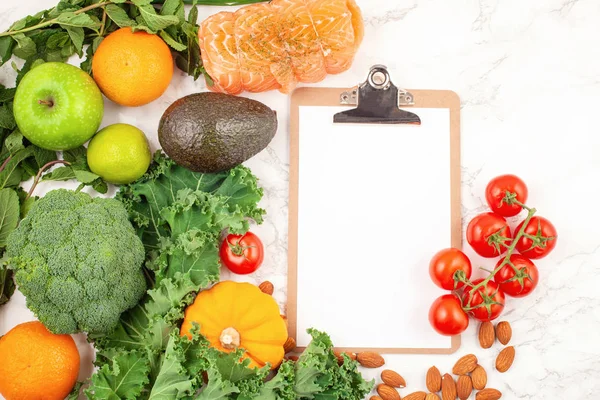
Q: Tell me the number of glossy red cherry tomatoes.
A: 8